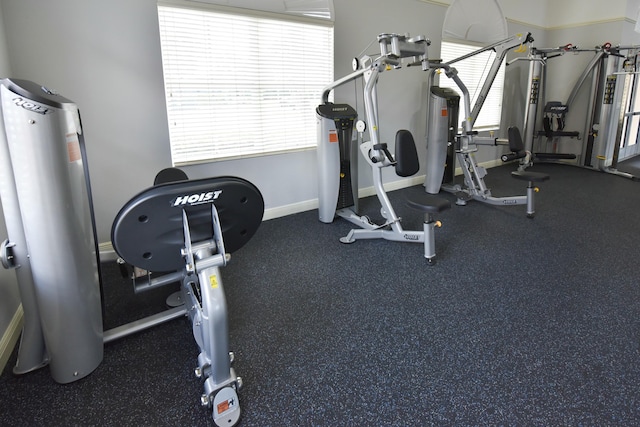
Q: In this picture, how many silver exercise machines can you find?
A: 4